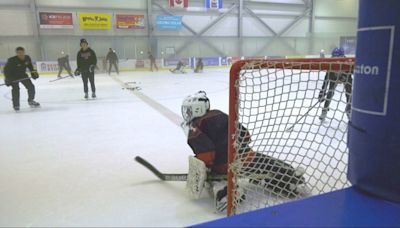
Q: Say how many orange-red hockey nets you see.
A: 1